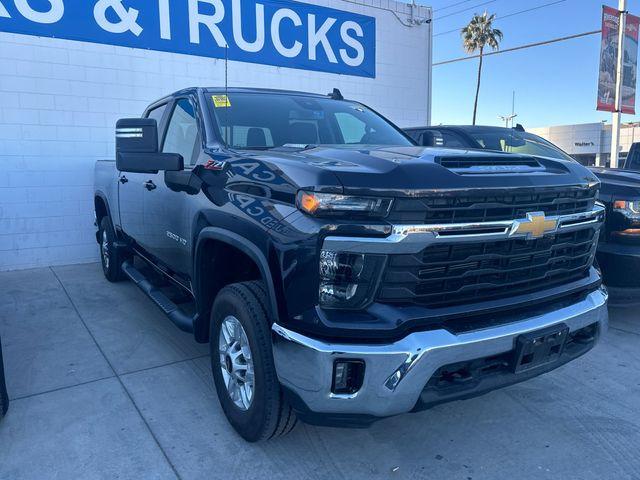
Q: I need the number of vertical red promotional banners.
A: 2